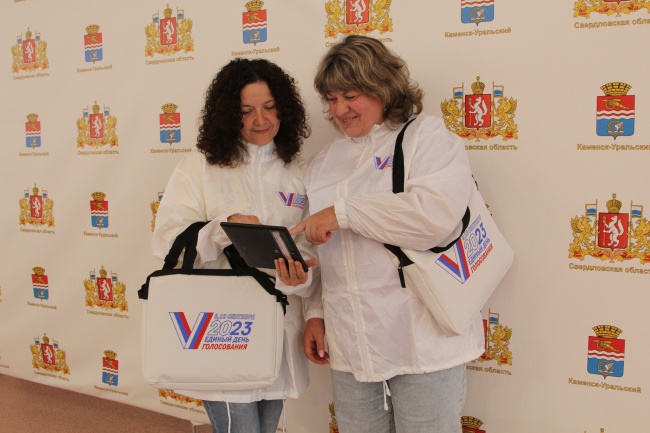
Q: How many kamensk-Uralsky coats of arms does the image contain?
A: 11